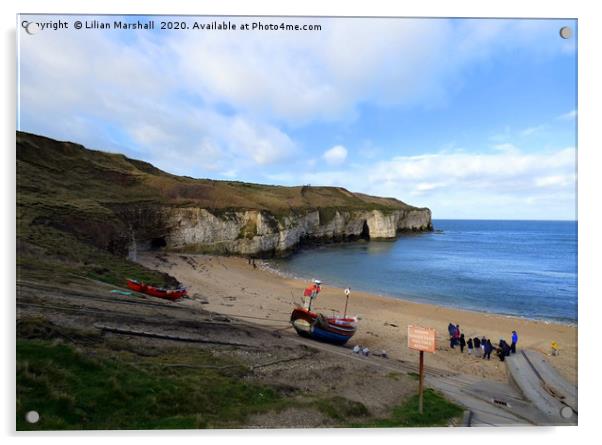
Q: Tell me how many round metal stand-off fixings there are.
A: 4